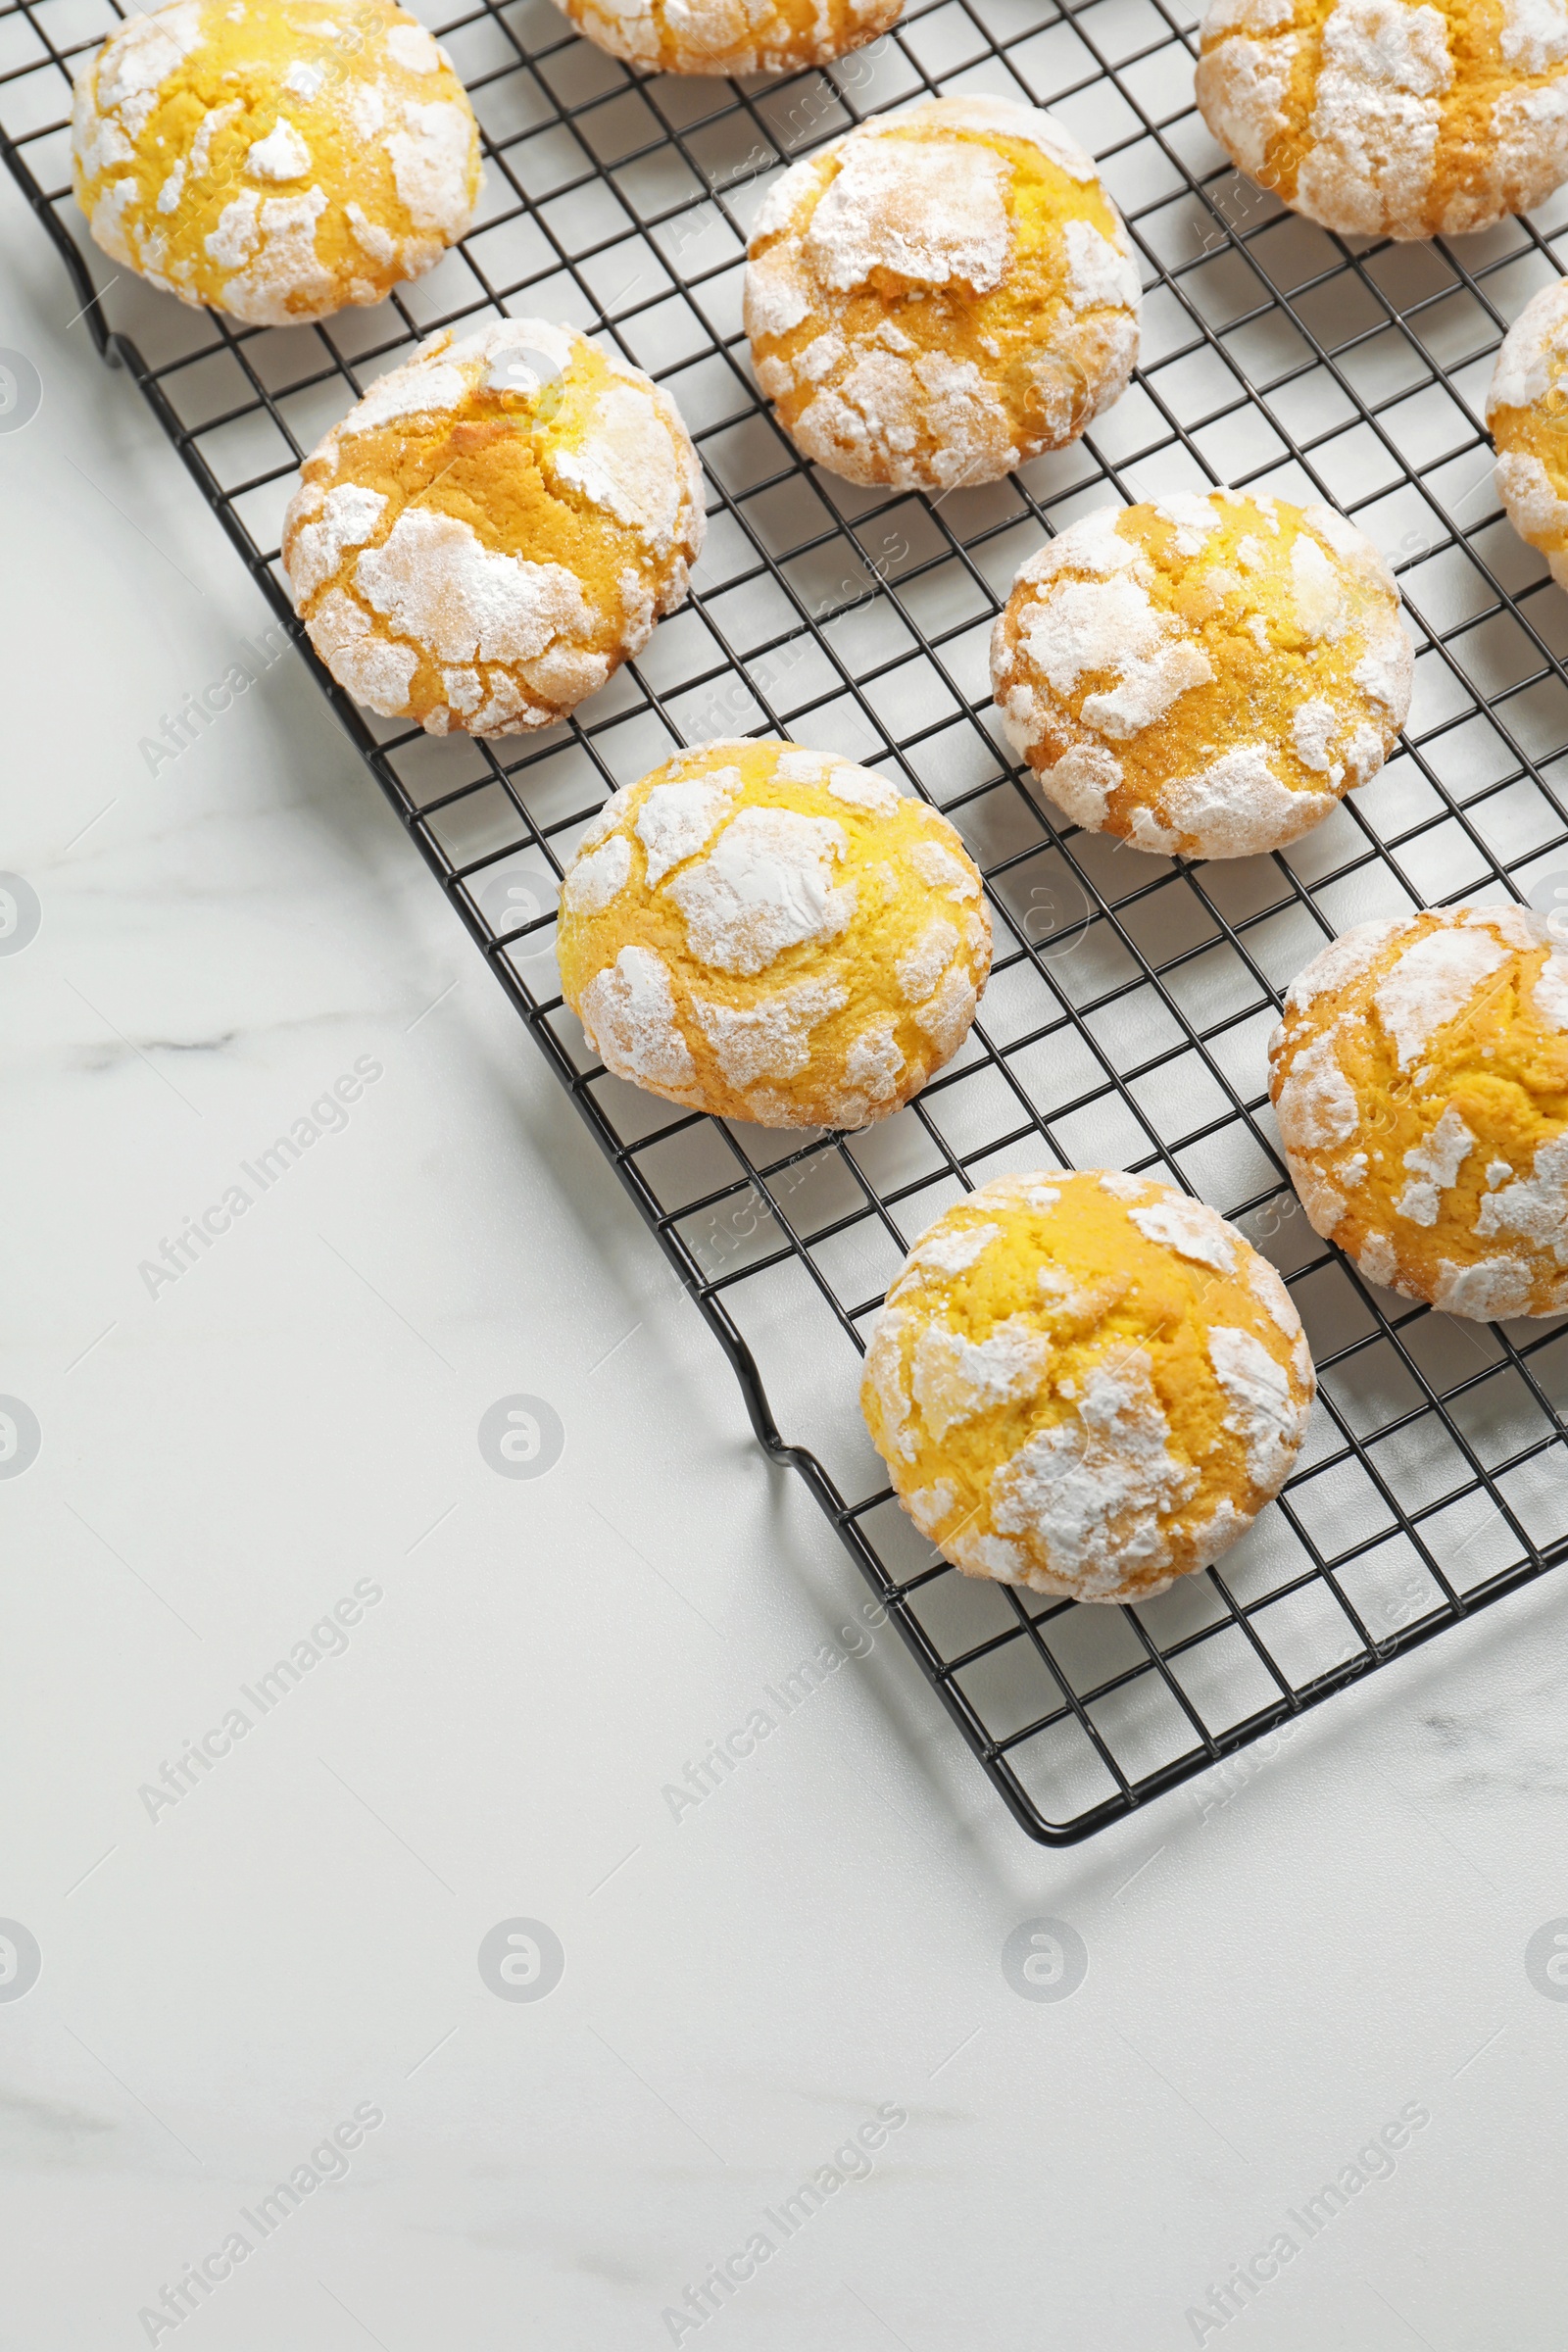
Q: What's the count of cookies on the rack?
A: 10